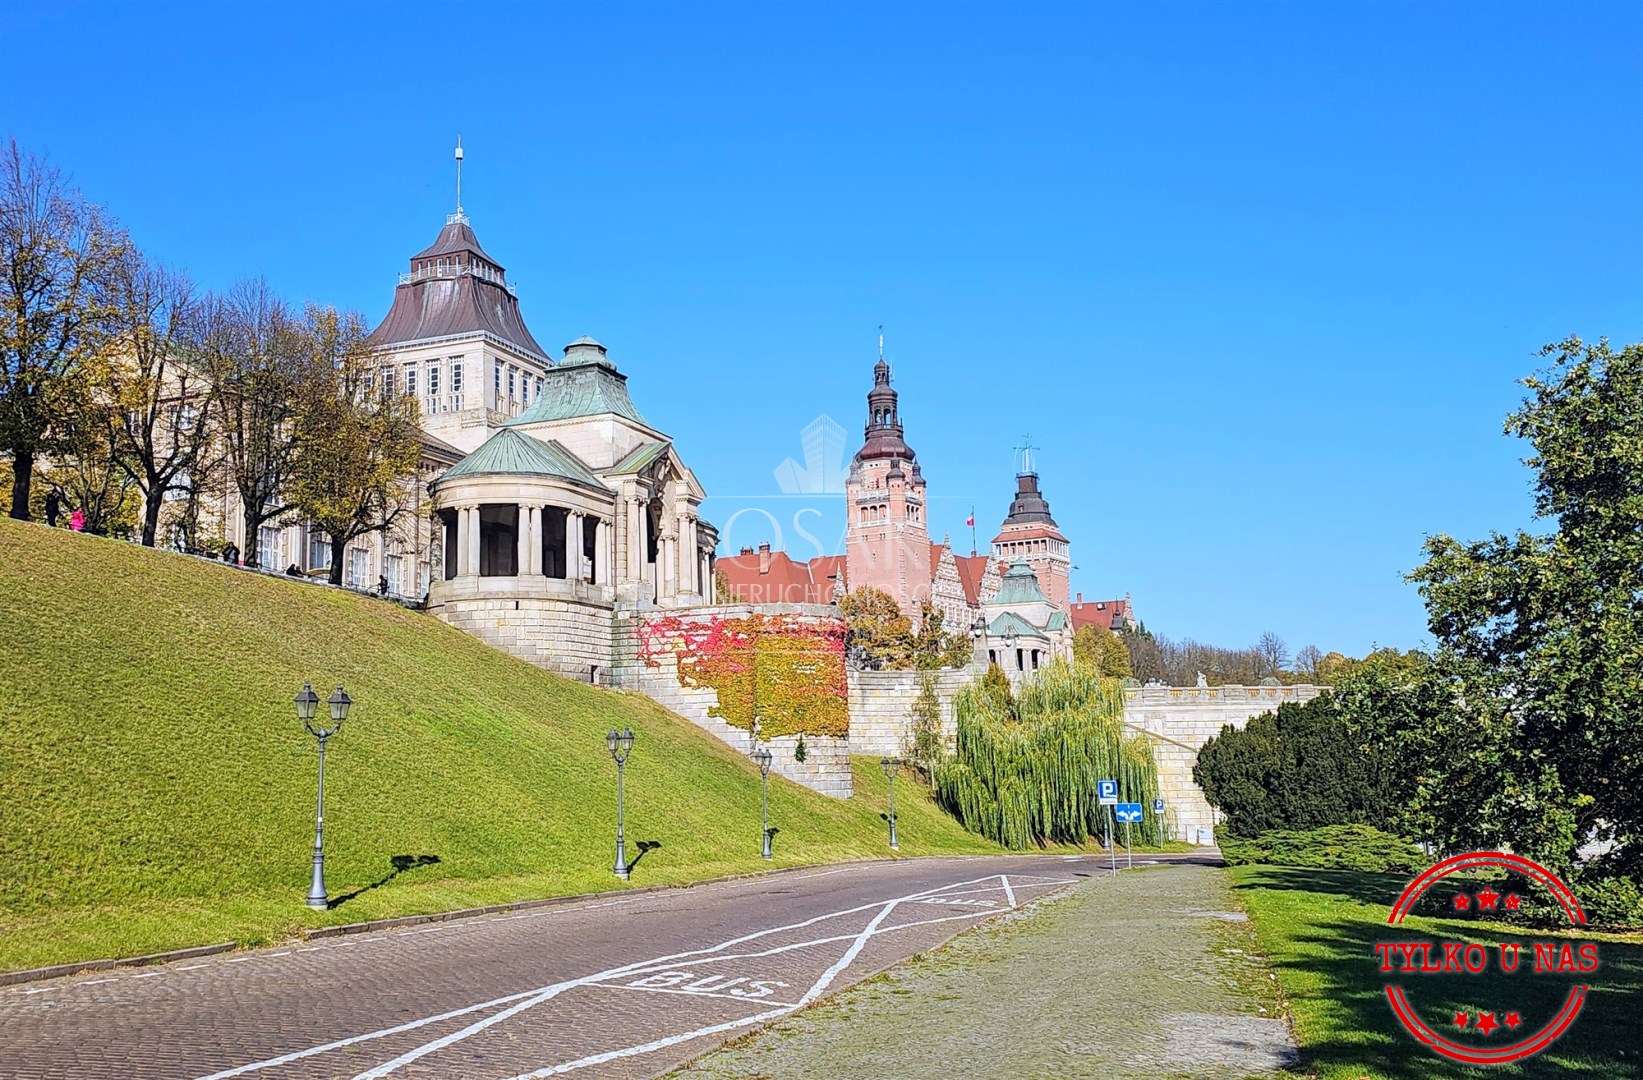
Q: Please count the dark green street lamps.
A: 4